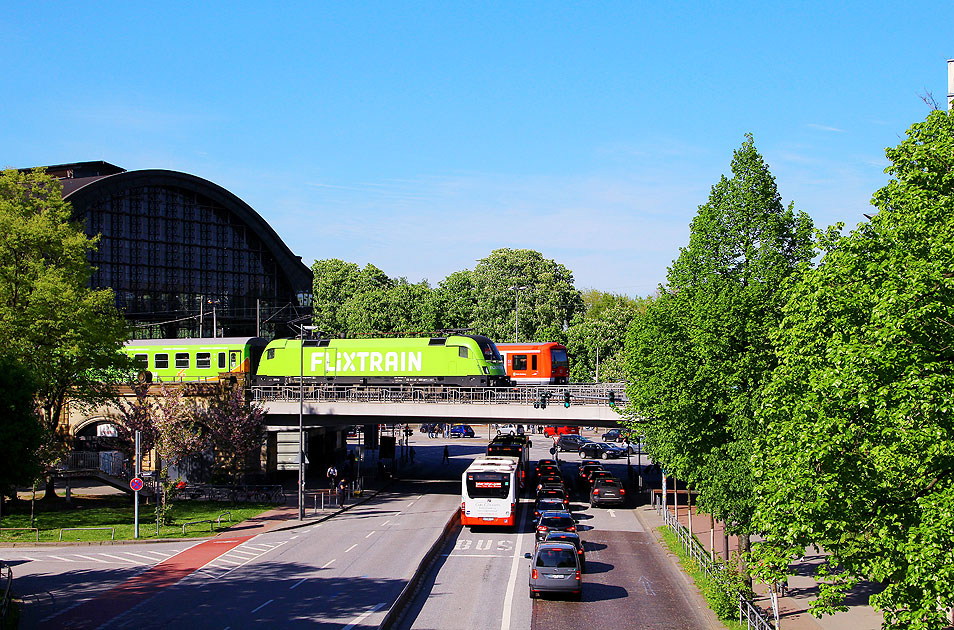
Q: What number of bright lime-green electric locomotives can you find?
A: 1